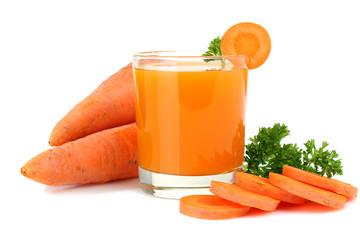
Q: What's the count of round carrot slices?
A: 6